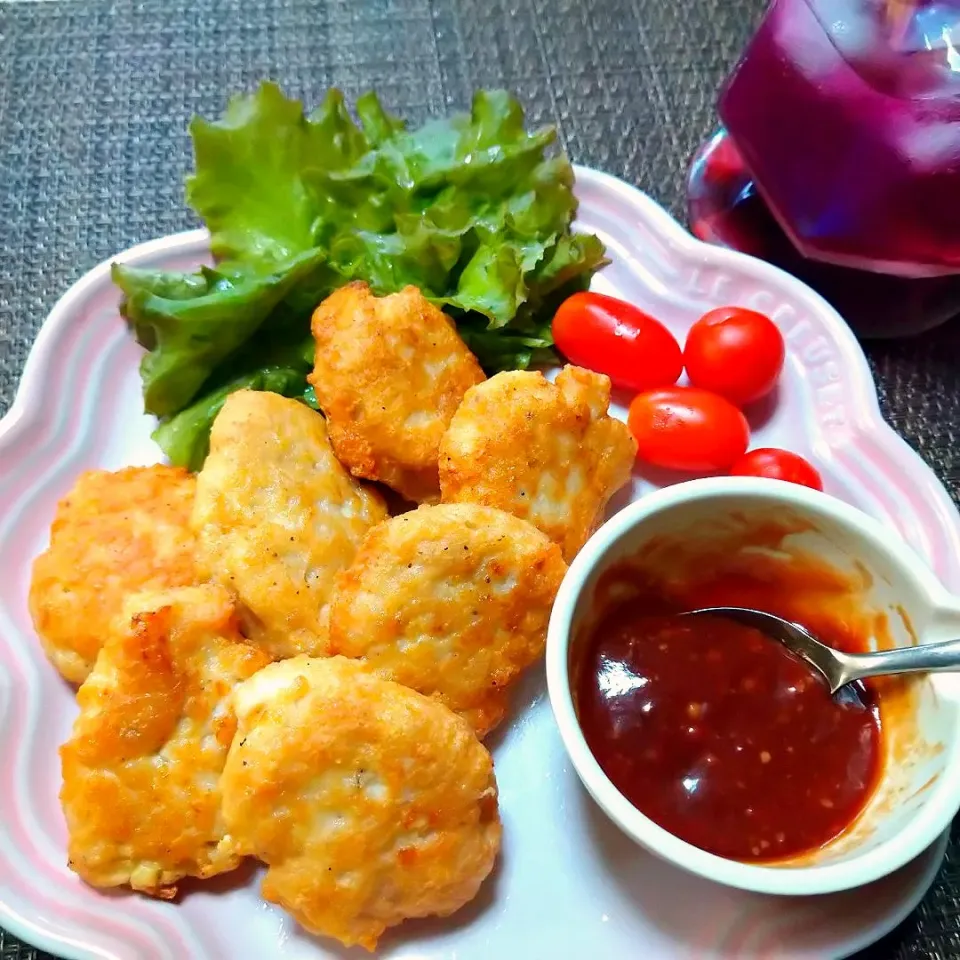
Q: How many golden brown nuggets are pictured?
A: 7